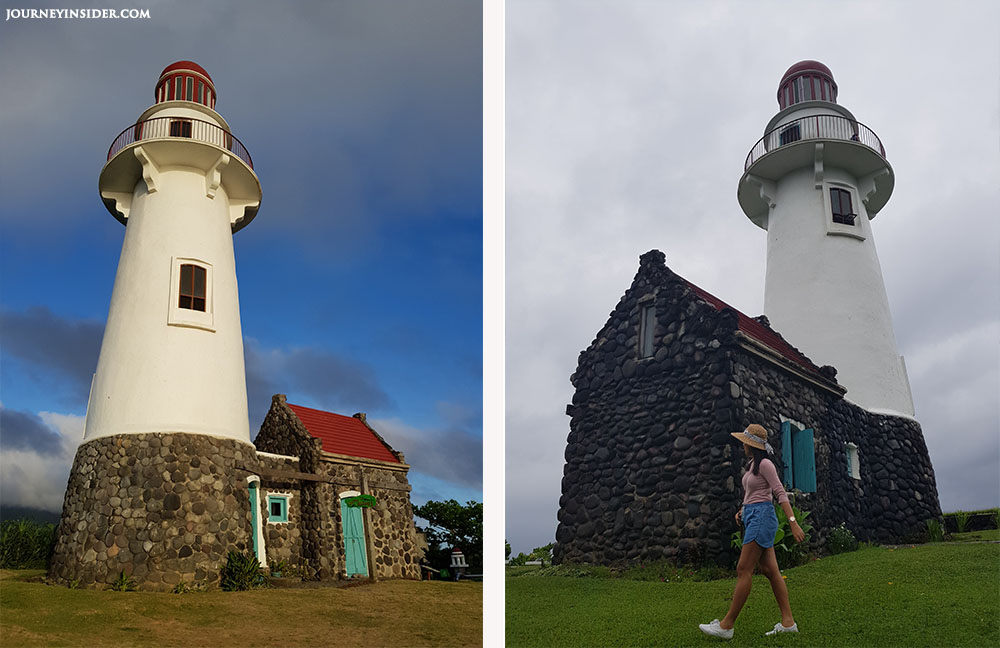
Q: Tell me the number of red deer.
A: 0